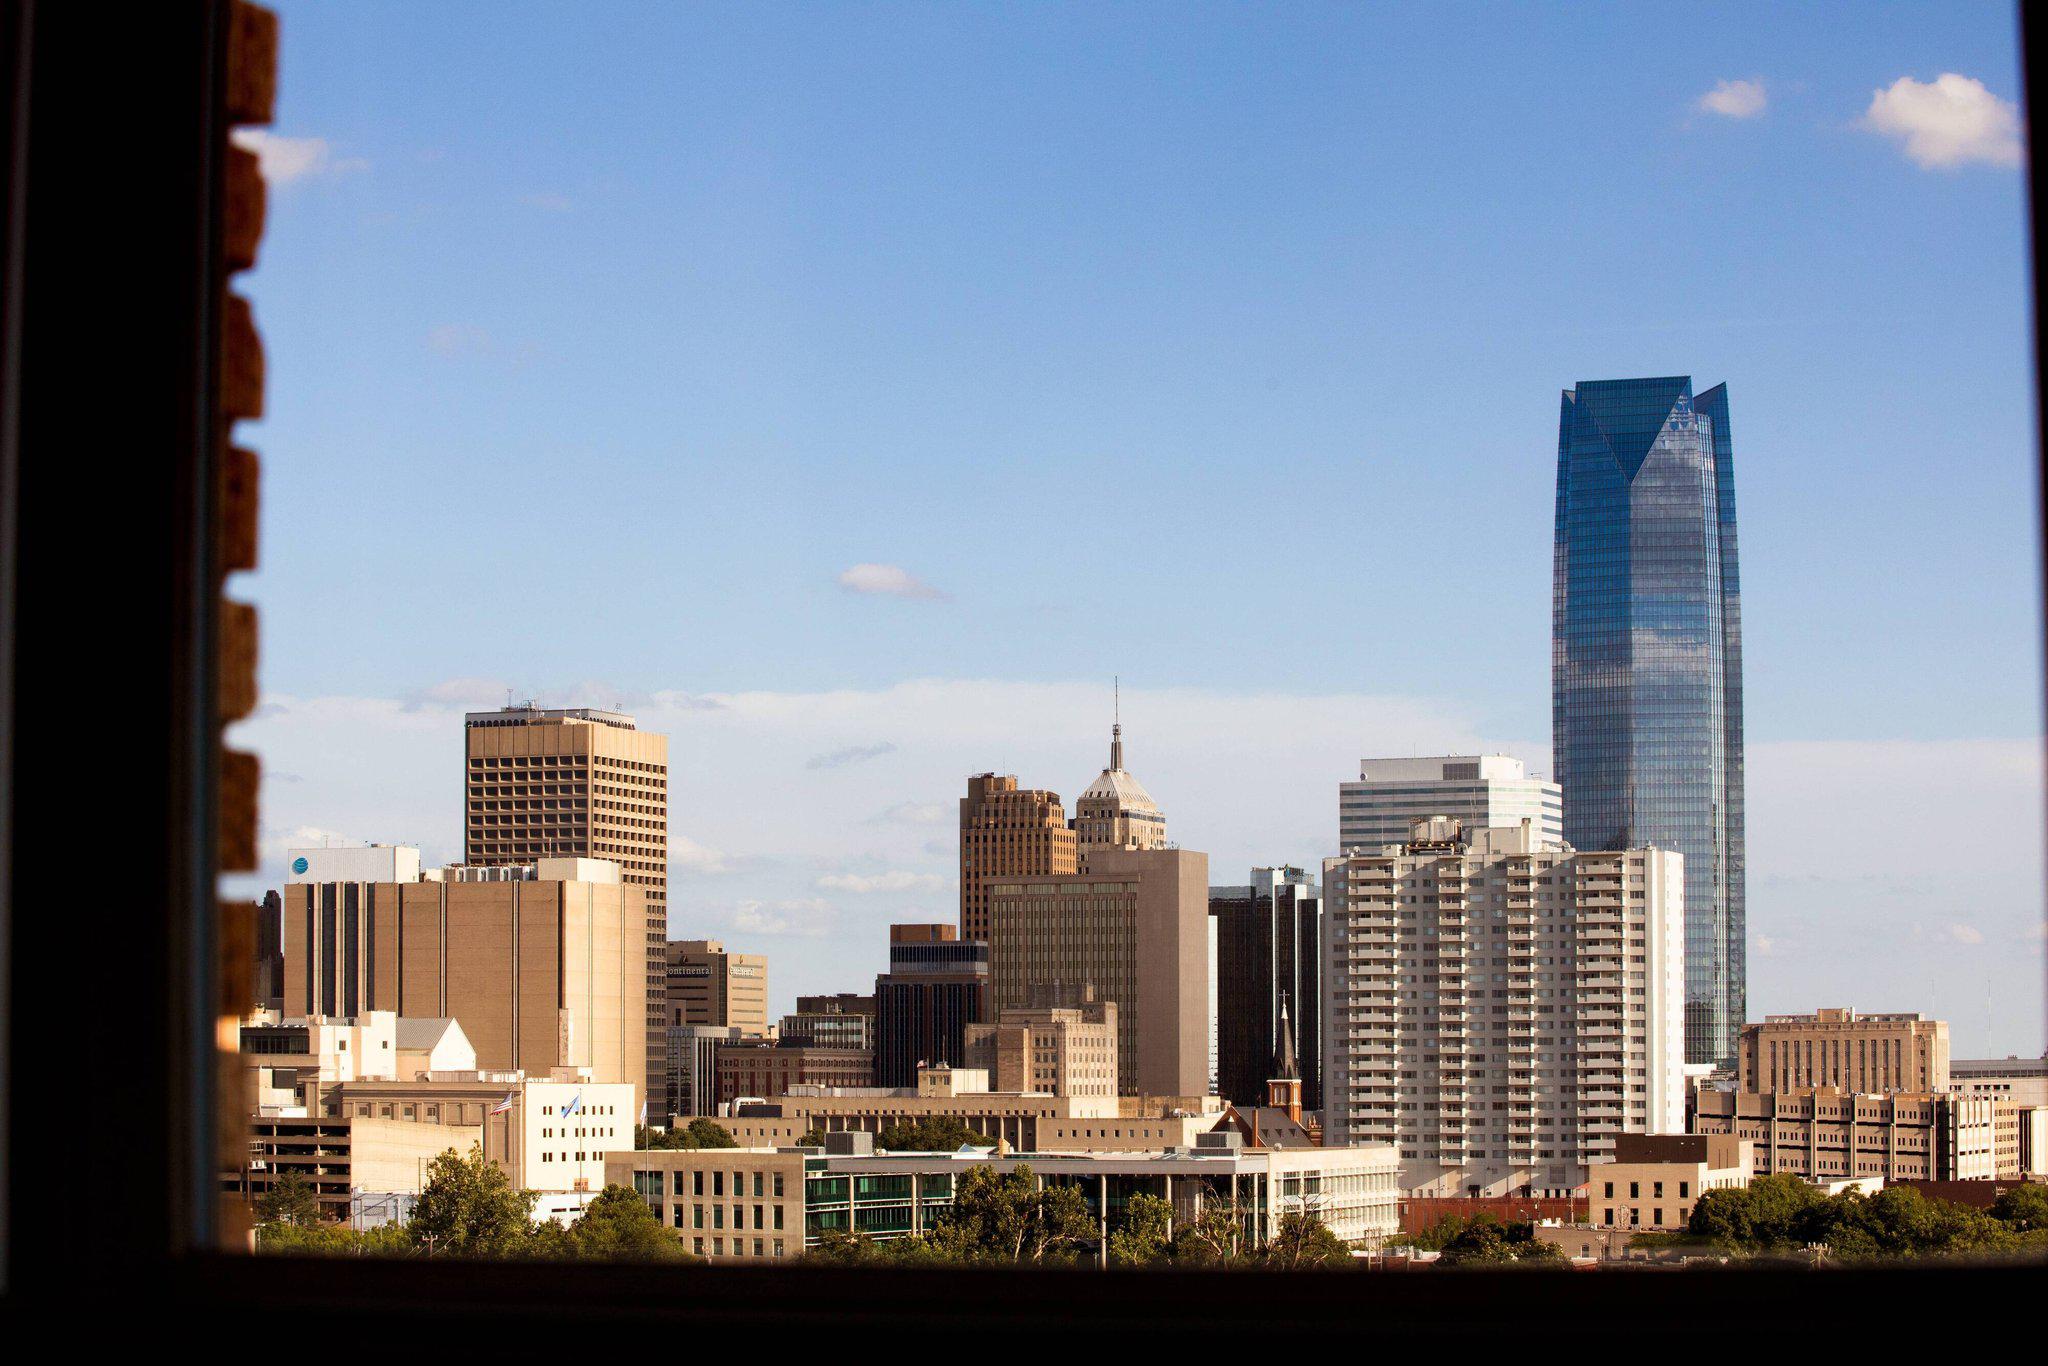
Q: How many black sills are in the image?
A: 1